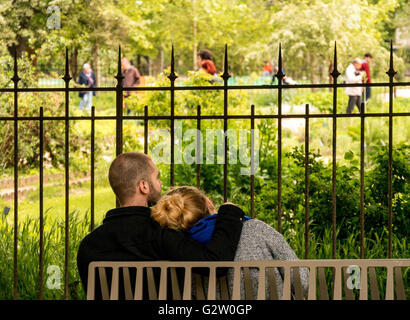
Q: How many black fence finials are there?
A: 8